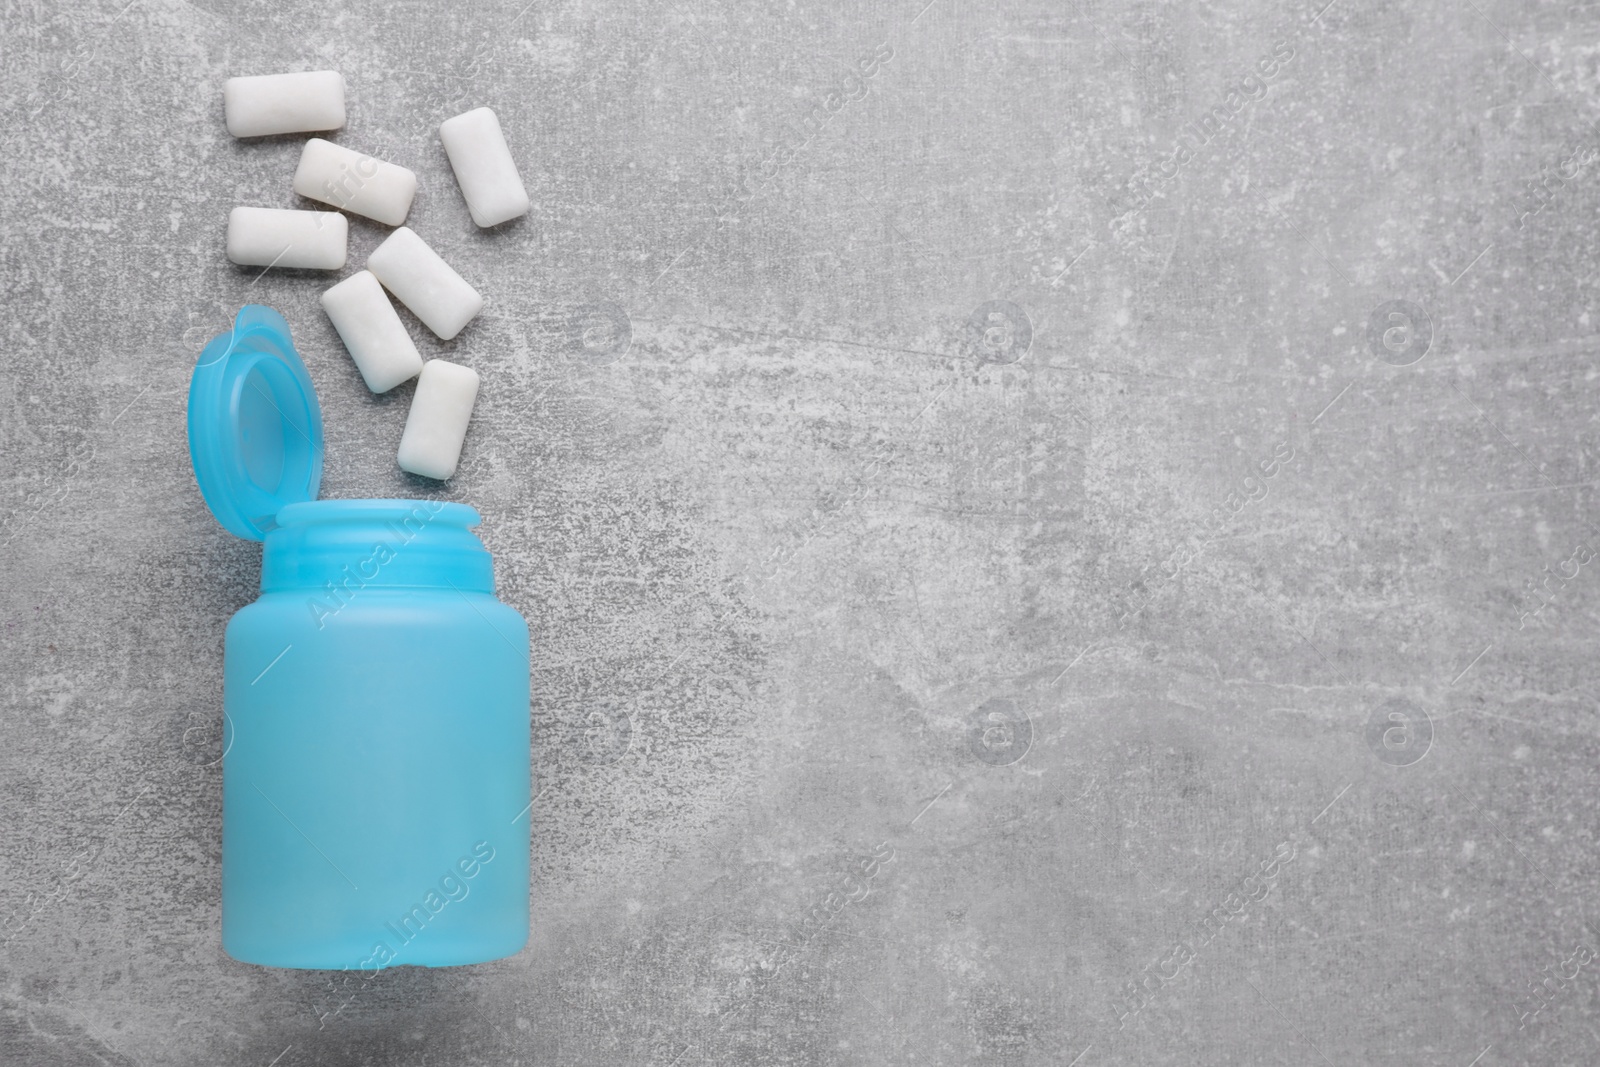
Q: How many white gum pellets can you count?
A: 7